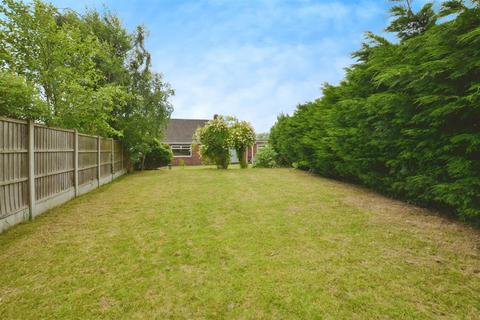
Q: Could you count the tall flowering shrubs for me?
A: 2